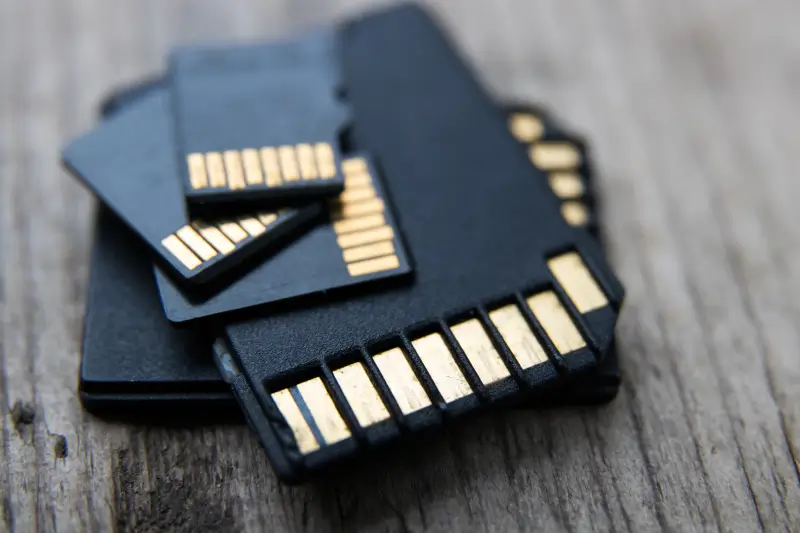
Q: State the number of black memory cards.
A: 5